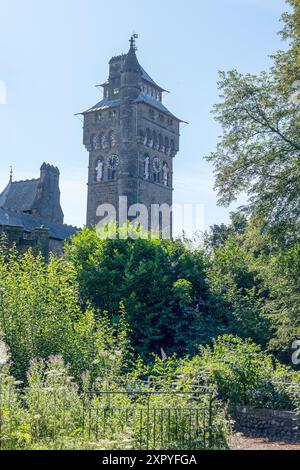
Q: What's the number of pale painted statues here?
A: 3